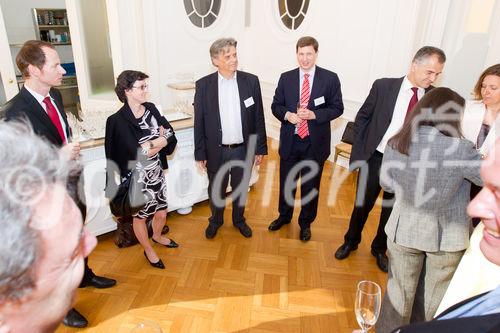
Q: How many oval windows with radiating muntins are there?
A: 2